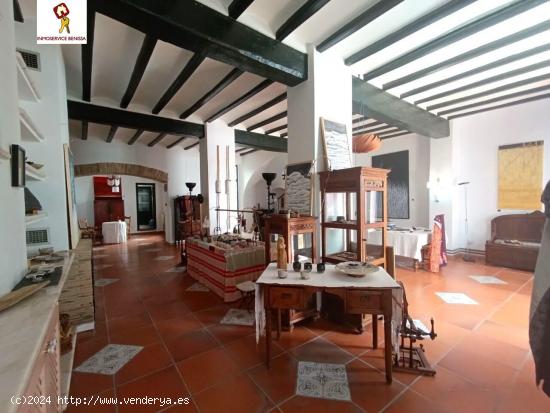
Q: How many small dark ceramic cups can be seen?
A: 3